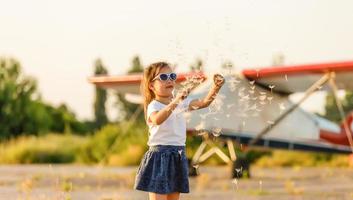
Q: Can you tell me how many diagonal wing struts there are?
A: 2